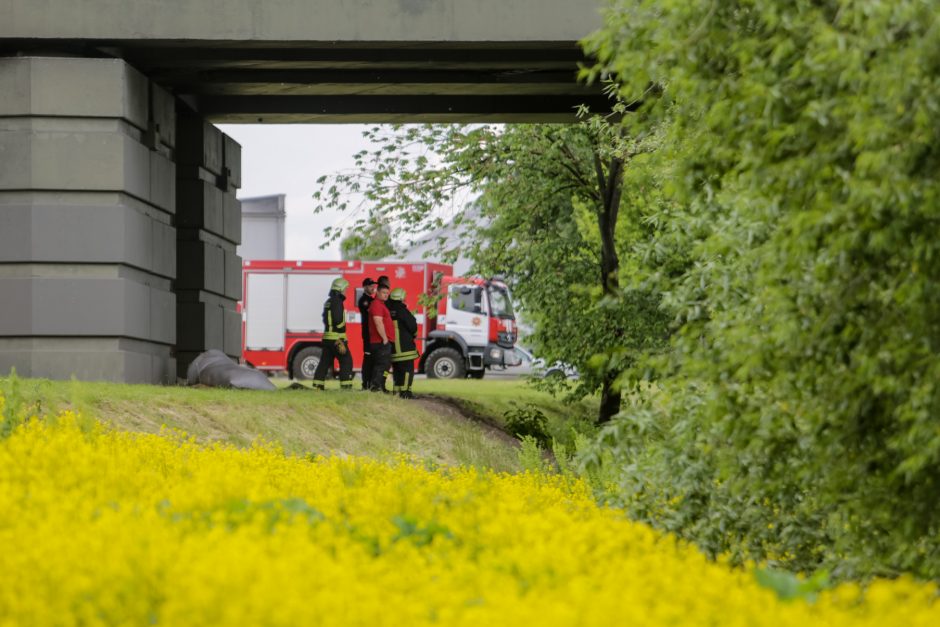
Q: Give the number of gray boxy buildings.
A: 1